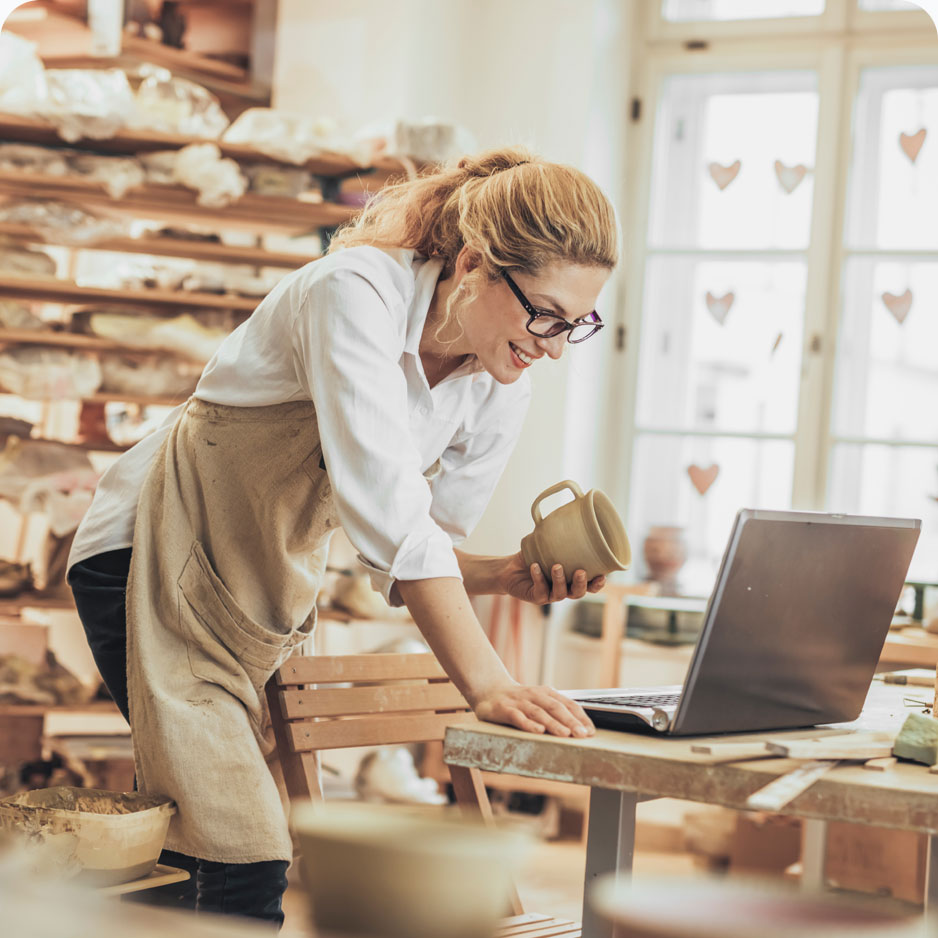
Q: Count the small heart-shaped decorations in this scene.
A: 6